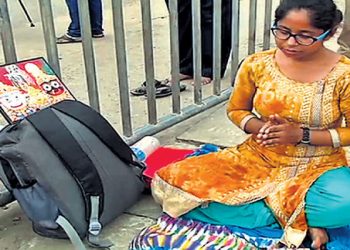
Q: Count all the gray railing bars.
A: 11